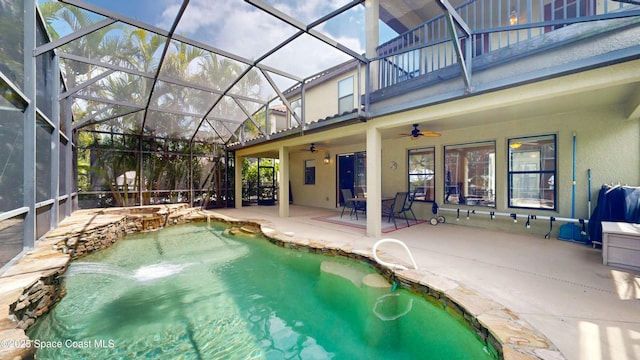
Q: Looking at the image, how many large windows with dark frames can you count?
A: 3